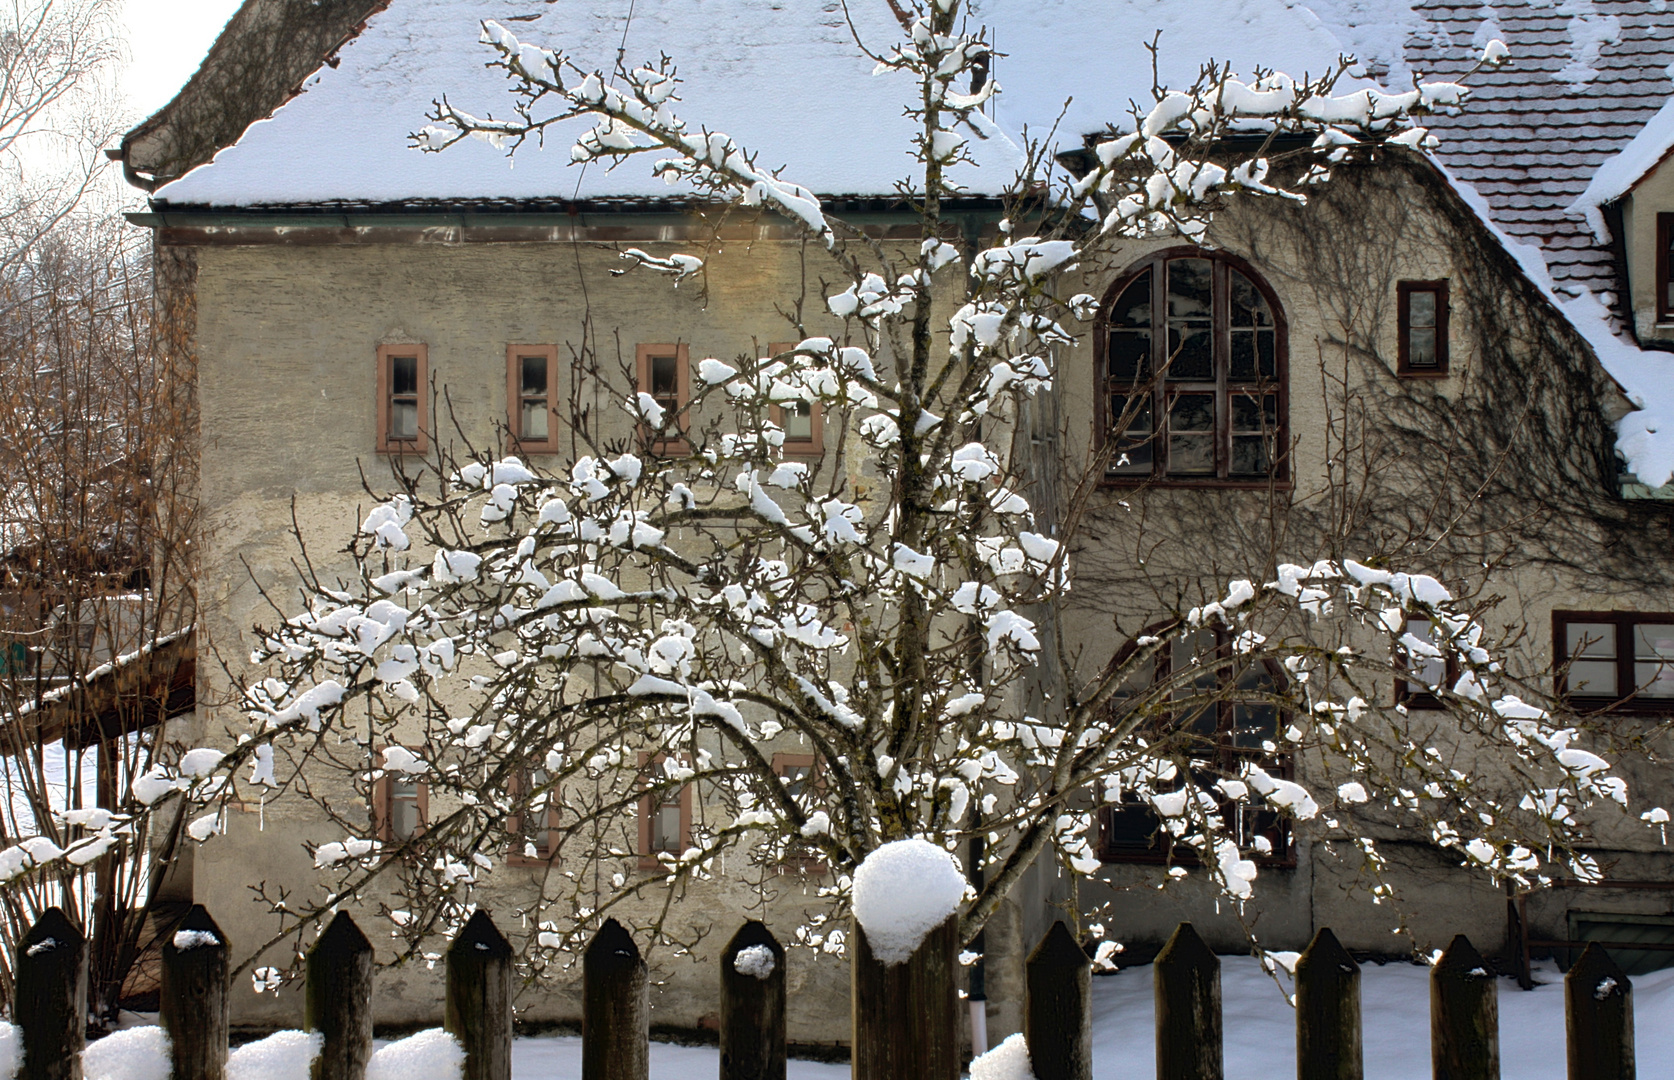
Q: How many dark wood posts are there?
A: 12